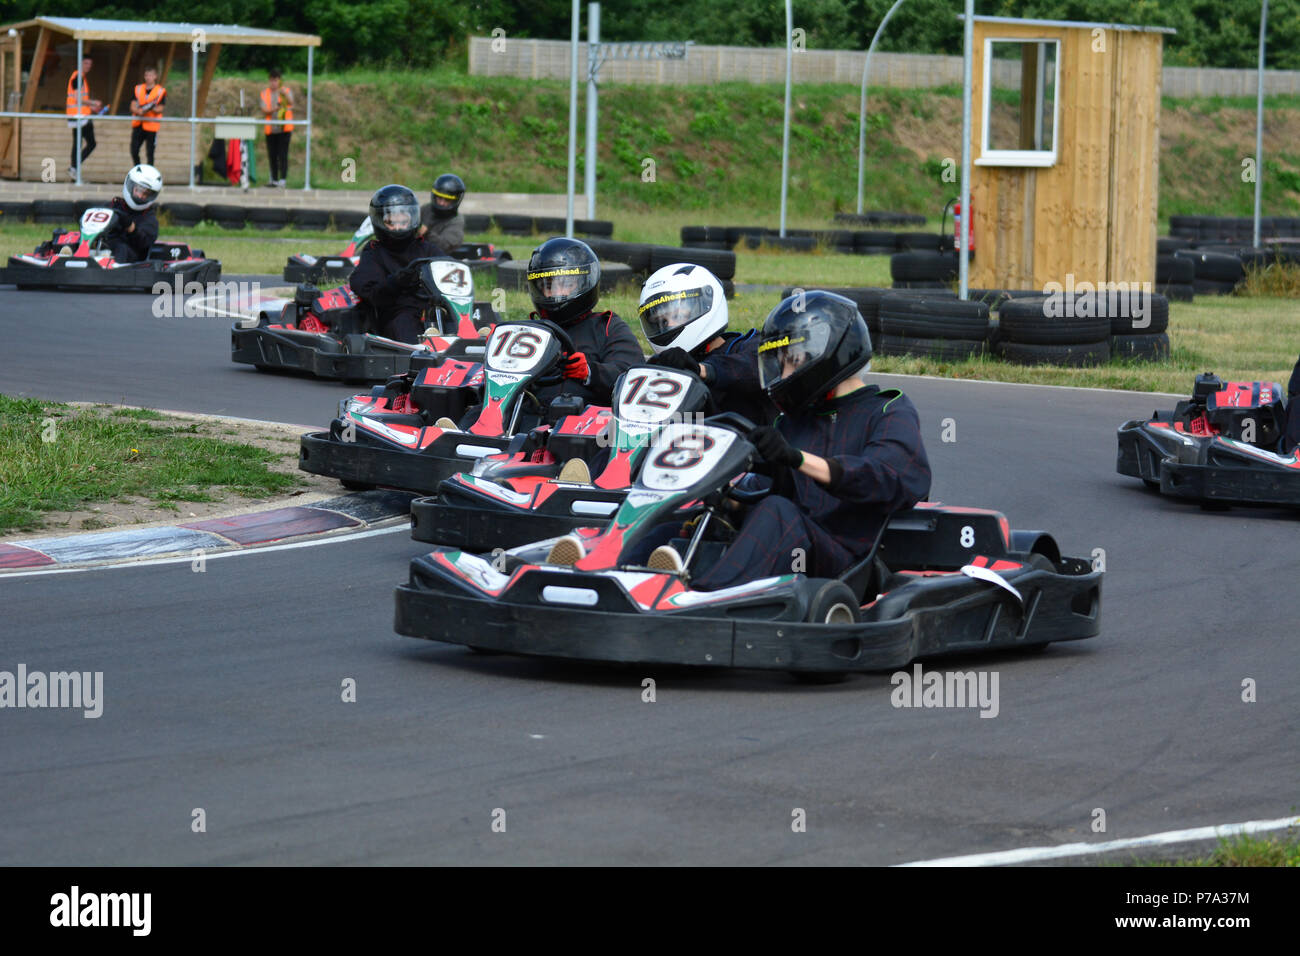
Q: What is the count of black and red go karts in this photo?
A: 7